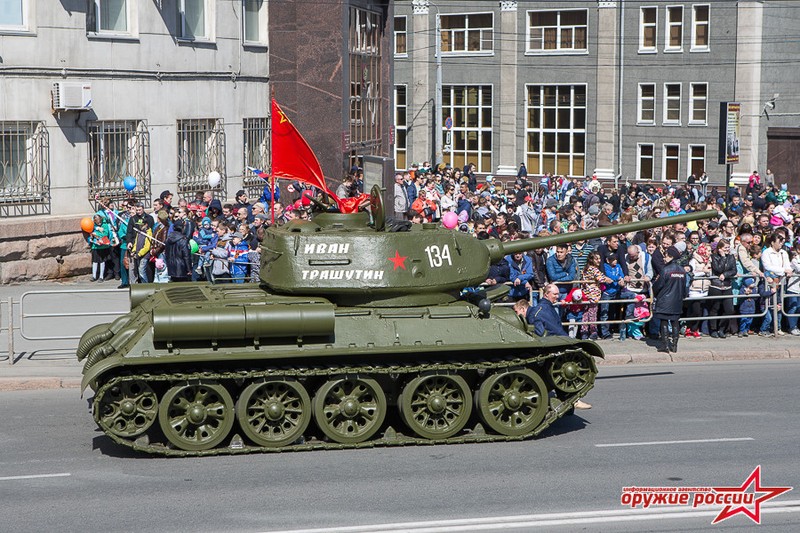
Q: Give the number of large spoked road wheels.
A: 5